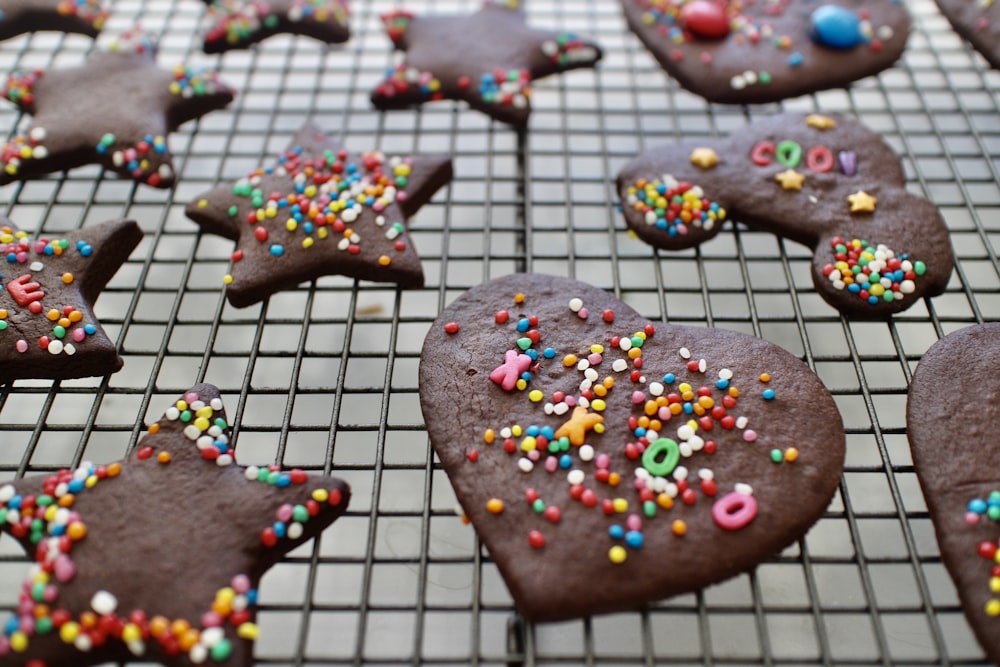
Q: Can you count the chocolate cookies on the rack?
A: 12